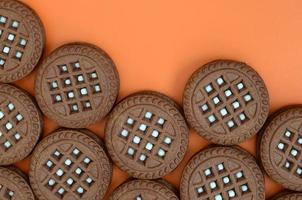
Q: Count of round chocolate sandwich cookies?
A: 11